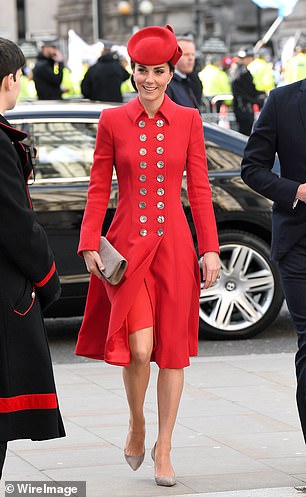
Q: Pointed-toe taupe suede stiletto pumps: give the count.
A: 2